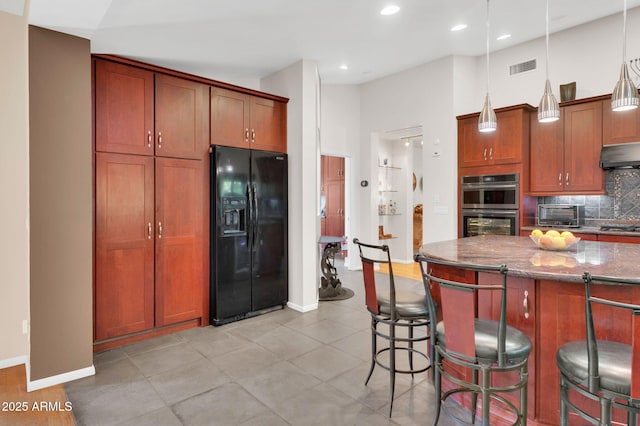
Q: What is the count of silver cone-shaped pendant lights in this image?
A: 3